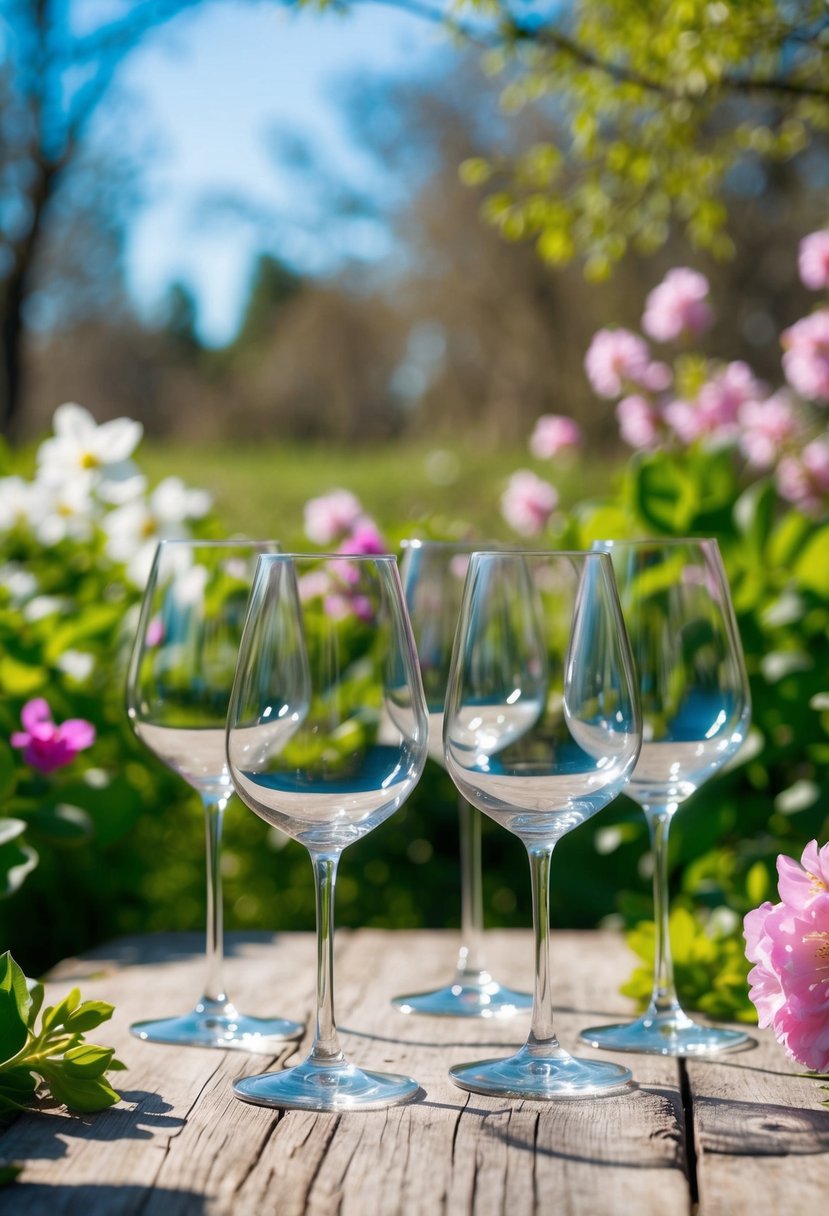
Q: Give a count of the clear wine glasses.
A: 5